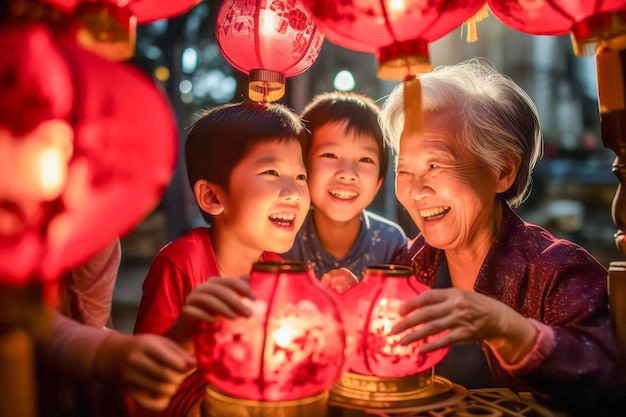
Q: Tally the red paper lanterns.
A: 7